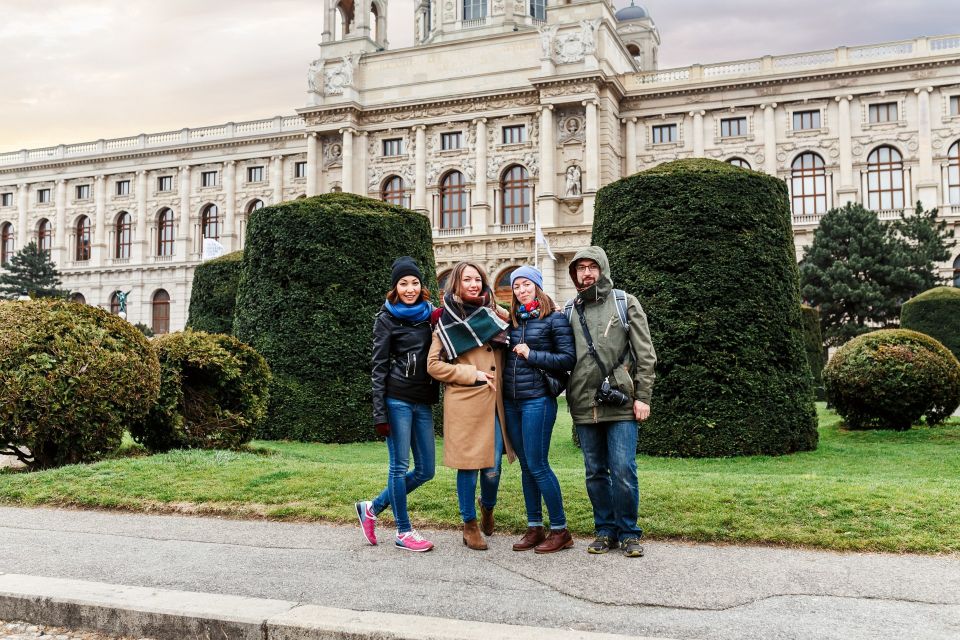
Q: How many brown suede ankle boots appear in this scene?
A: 2